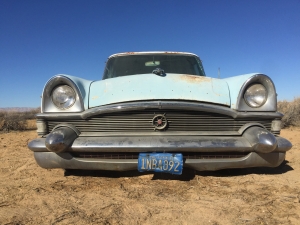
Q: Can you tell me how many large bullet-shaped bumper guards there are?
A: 2